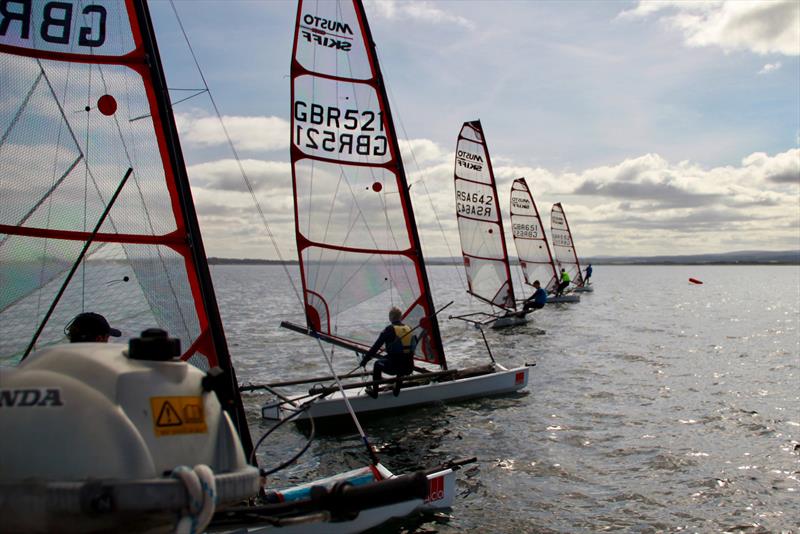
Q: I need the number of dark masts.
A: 5